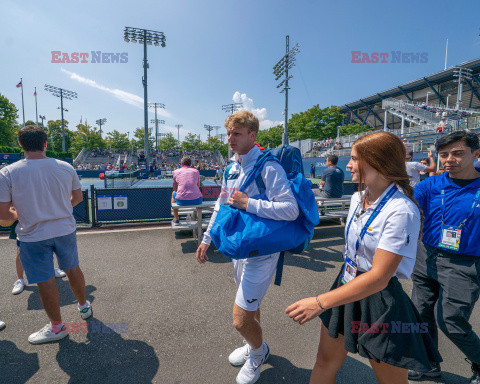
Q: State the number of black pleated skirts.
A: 1